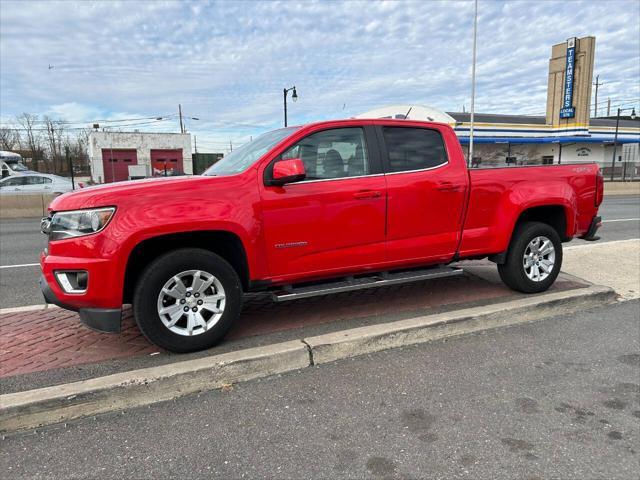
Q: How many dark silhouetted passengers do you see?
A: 0